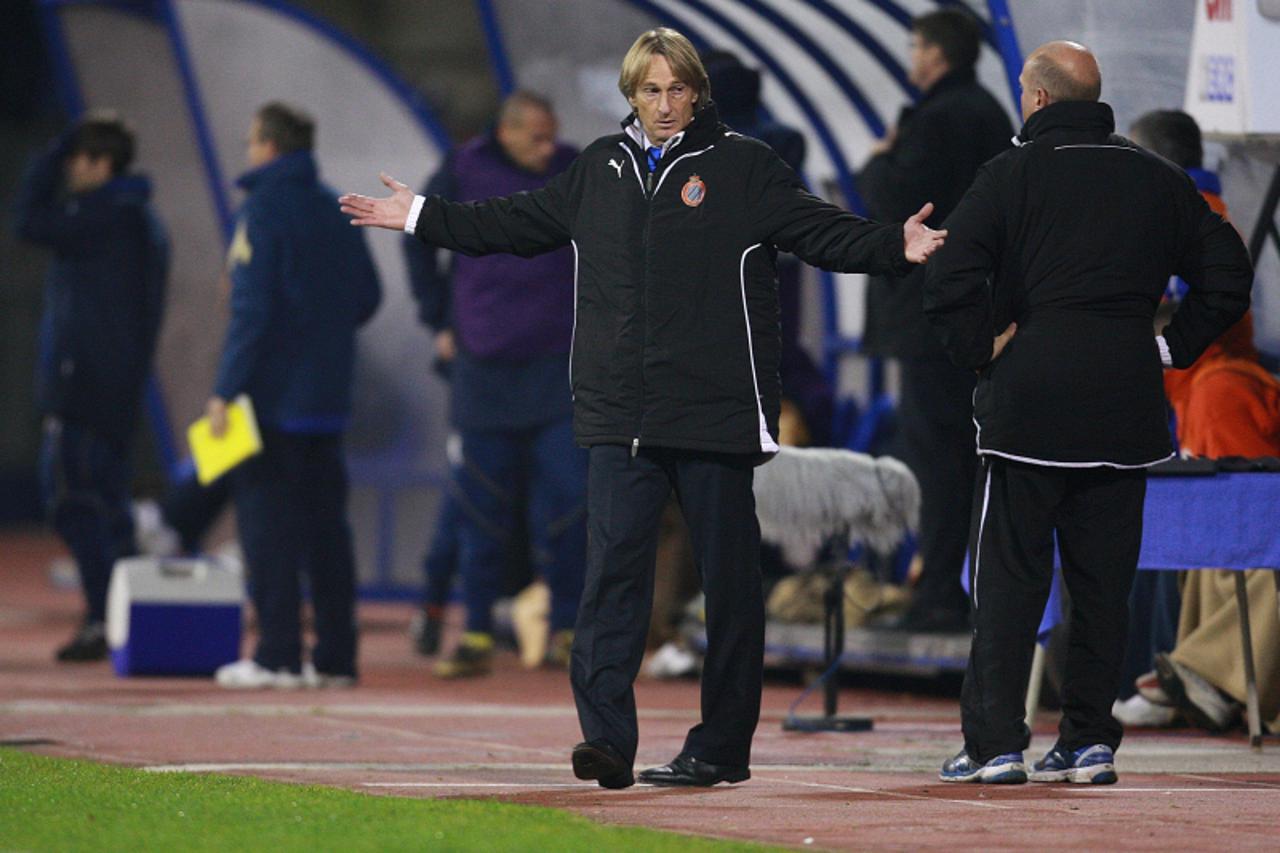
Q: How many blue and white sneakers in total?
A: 2